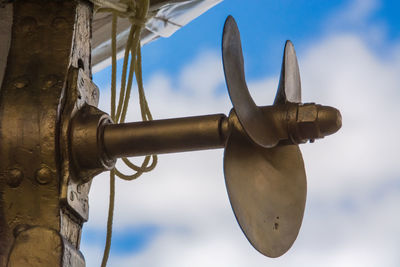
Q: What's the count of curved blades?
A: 3